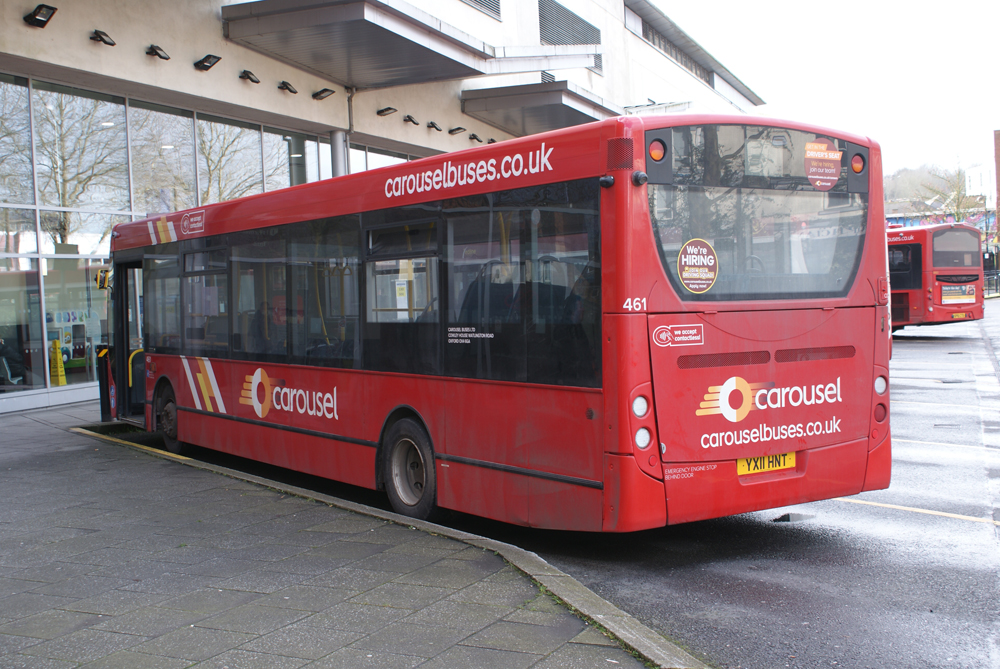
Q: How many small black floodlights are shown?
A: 13